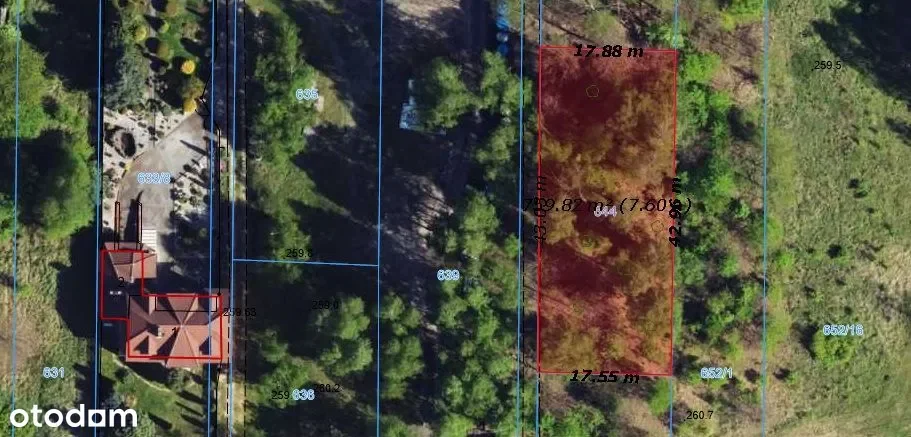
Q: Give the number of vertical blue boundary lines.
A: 9